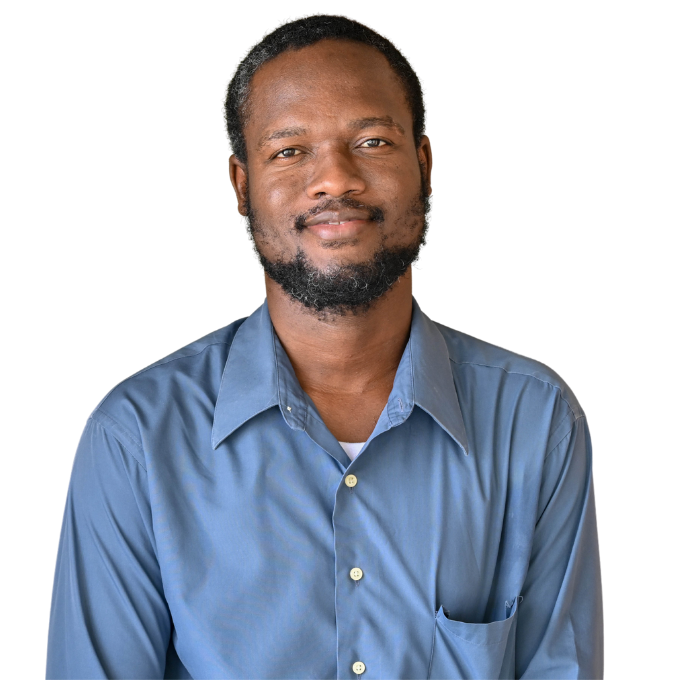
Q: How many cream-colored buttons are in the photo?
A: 3